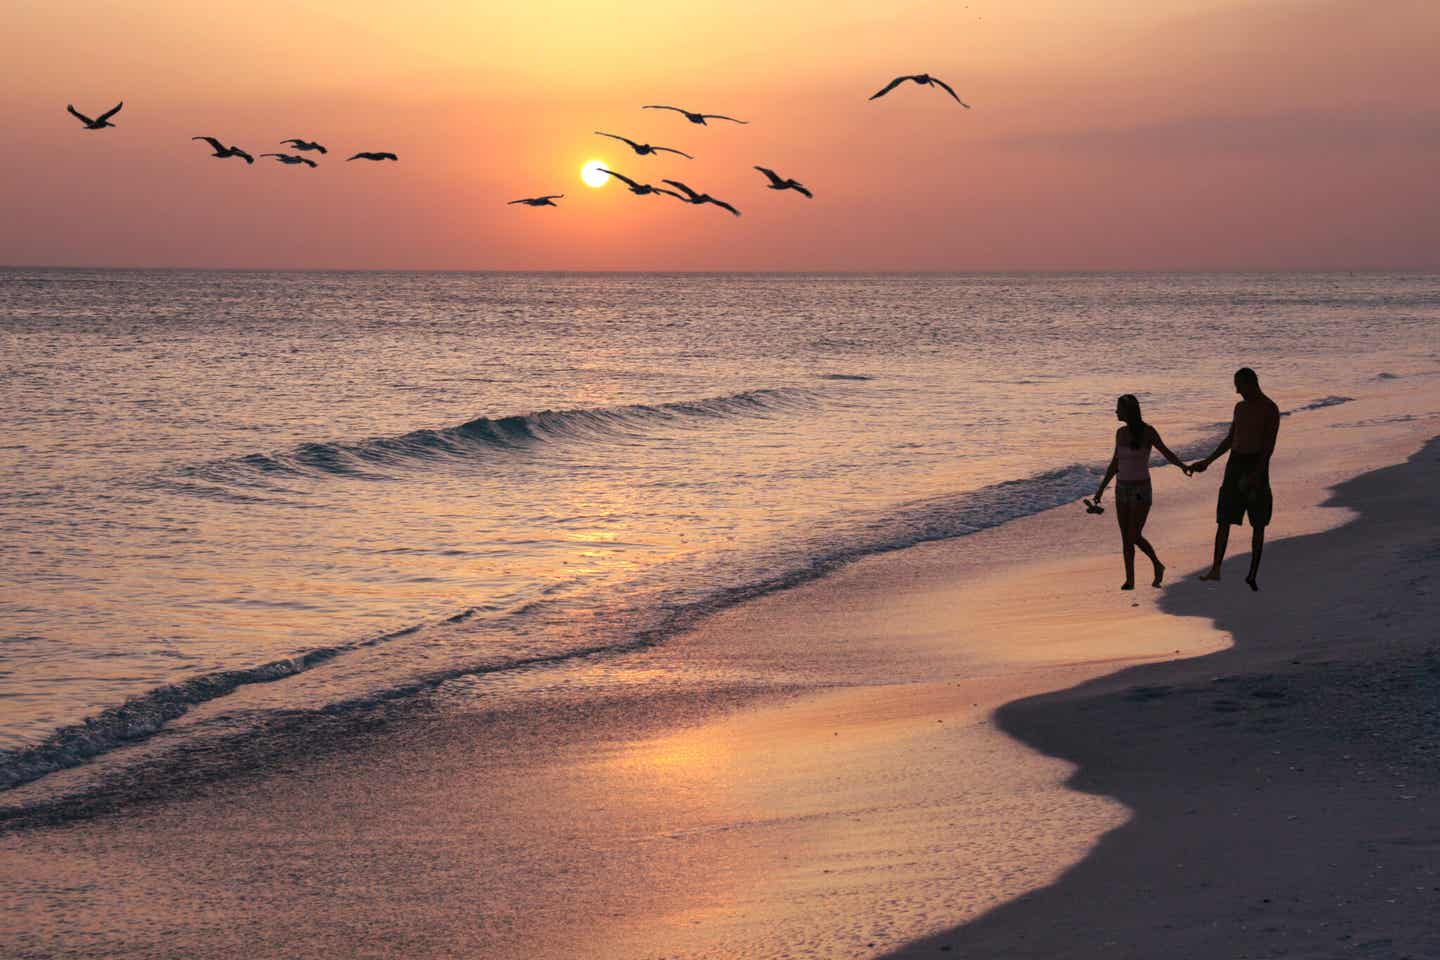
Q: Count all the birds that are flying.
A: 12